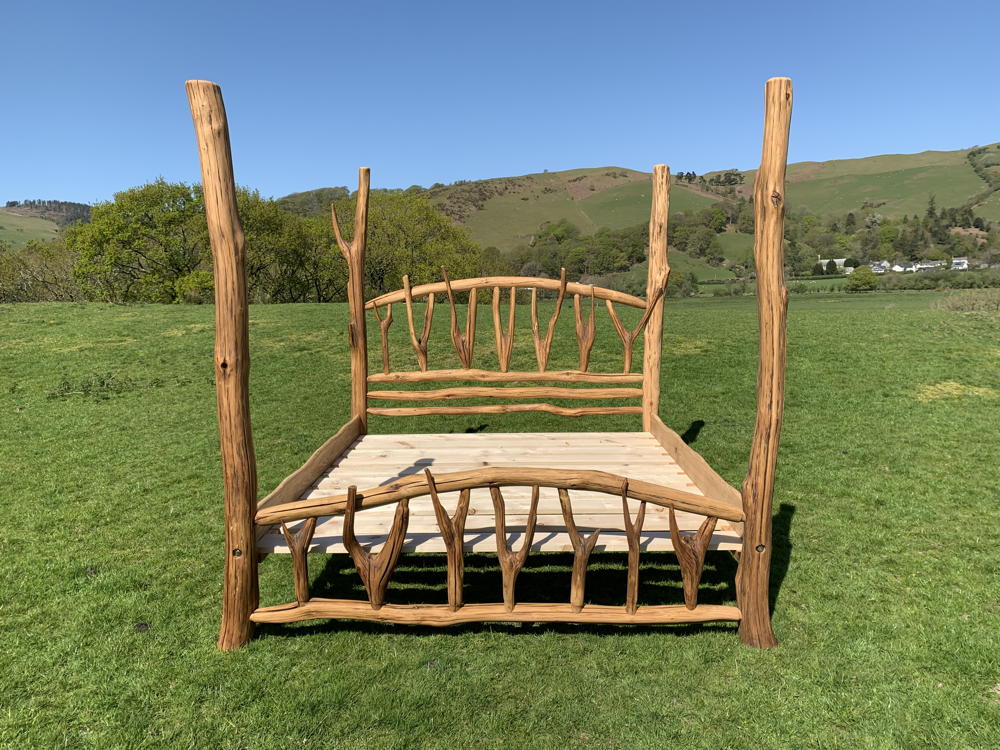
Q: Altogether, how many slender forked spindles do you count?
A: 14